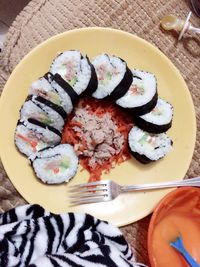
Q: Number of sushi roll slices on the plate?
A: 9